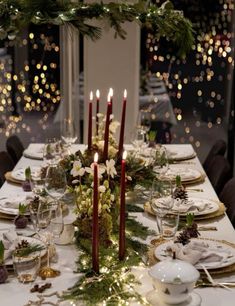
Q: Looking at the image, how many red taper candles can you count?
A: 7